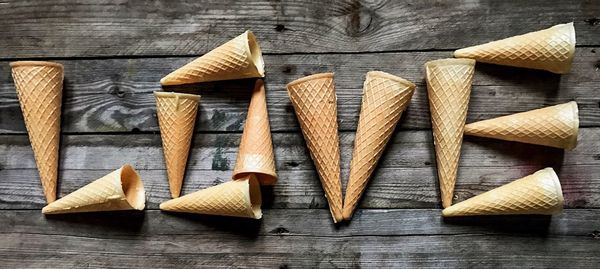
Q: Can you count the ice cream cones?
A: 12